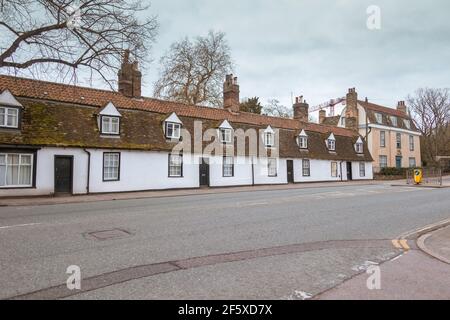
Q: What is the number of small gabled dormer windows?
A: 8